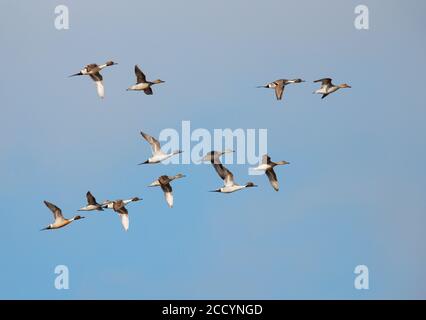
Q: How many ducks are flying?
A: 12